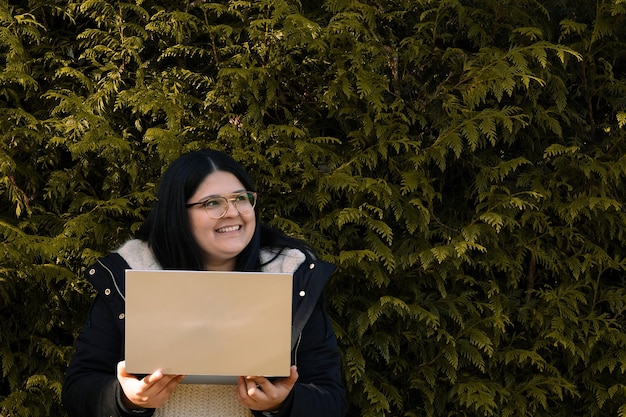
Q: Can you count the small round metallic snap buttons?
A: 5